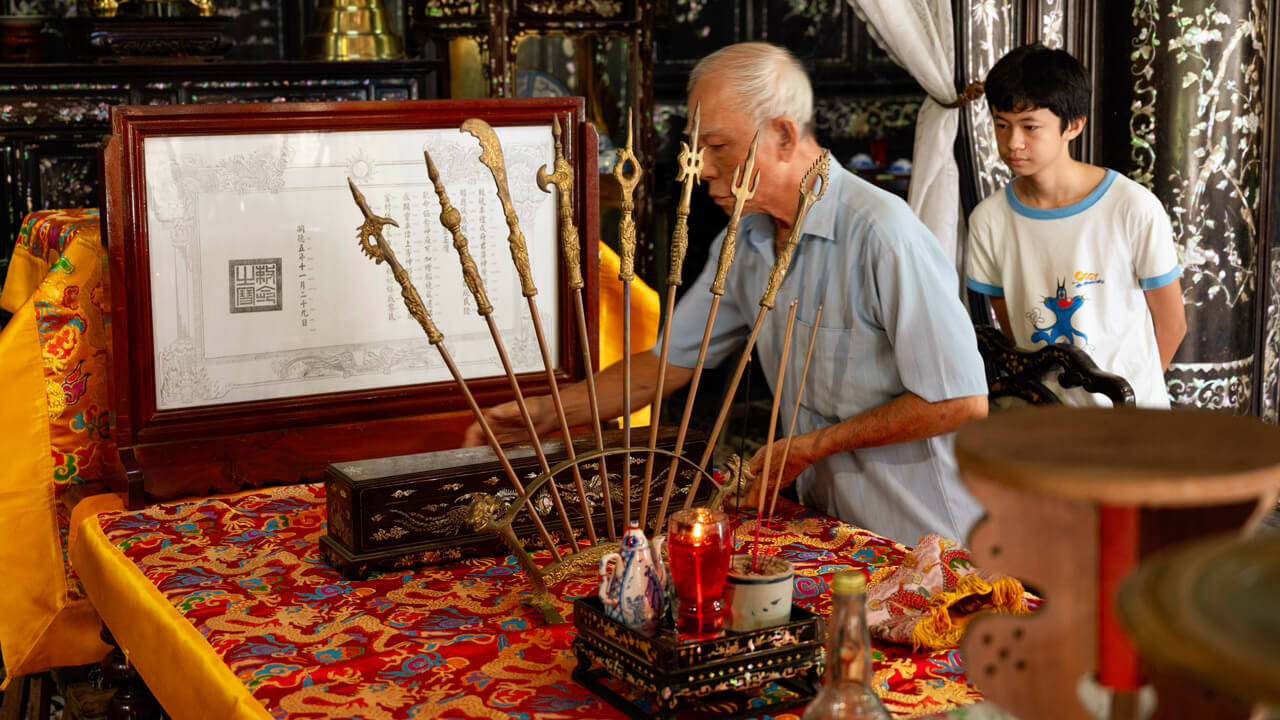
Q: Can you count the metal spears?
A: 8